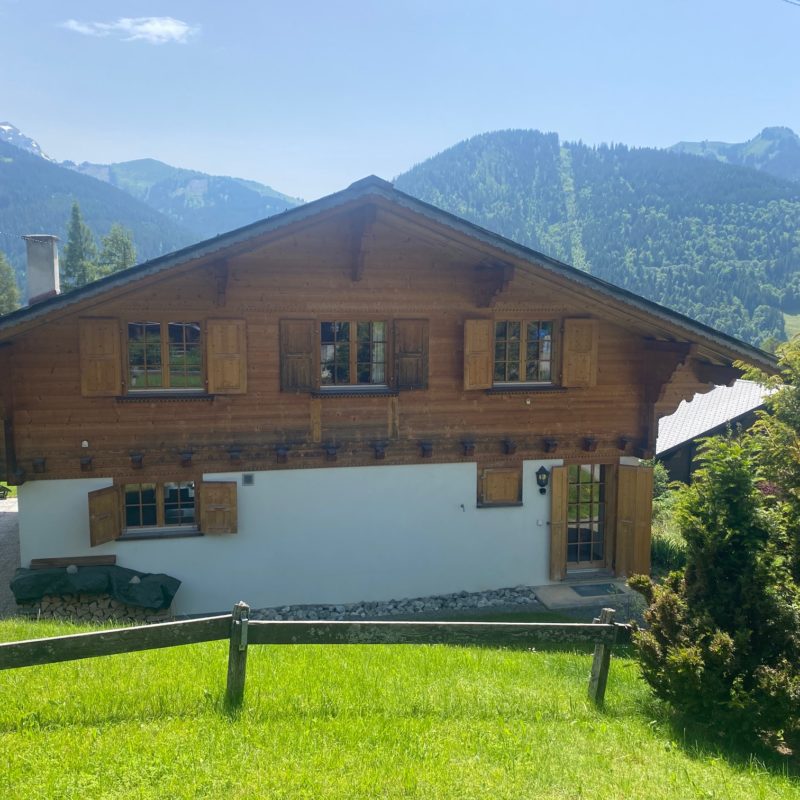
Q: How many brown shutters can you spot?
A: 11